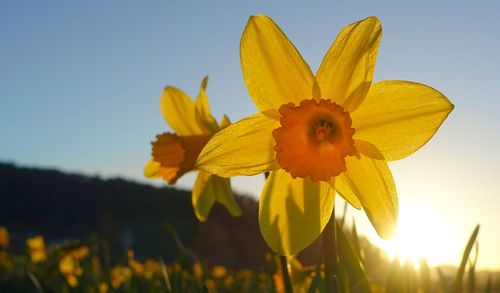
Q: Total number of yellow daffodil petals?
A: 12